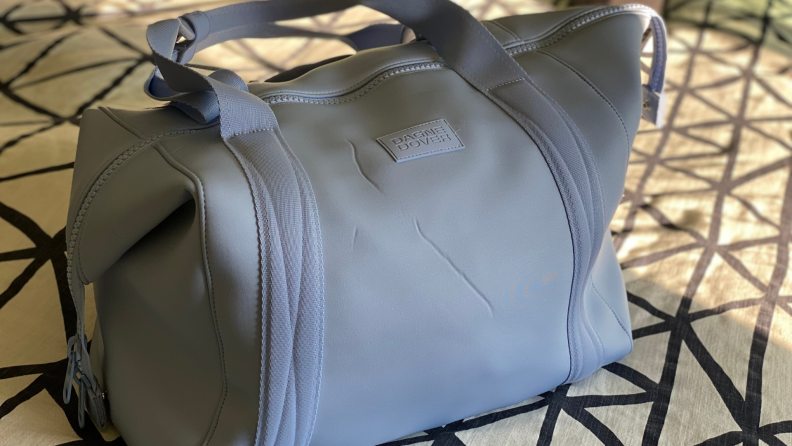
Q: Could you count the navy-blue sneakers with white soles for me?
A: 0